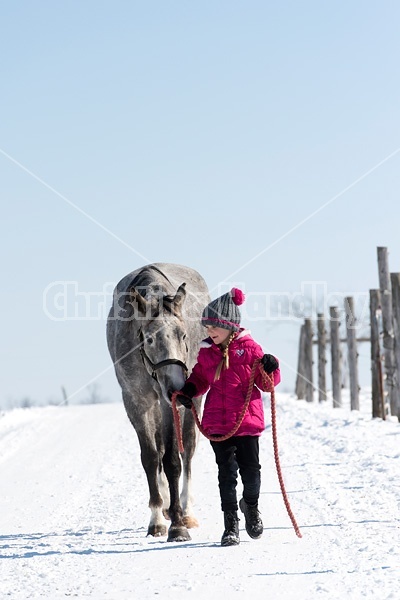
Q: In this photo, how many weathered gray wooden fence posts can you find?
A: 8